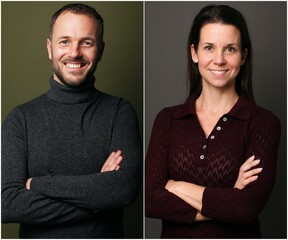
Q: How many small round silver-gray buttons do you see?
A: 5